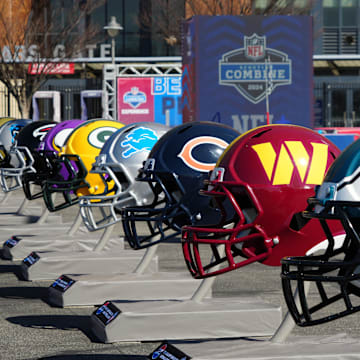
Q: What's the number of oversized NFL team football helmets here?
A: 9